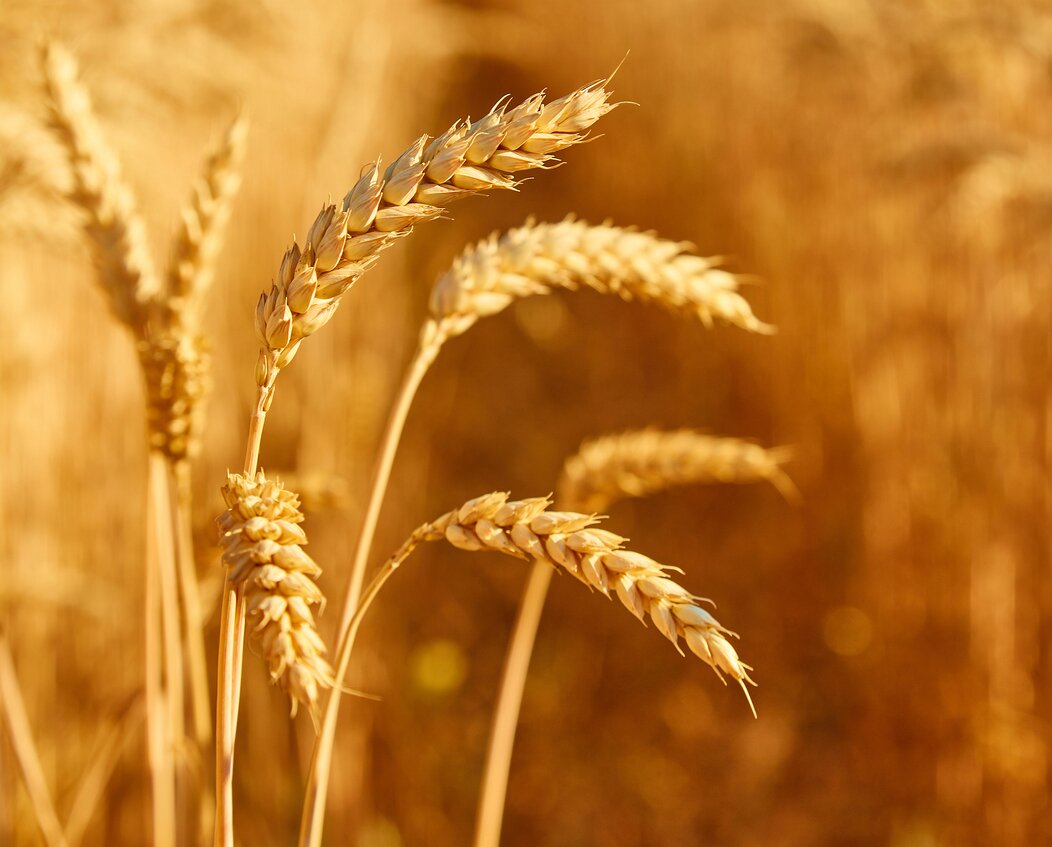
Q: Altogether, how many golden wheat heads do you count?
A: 7